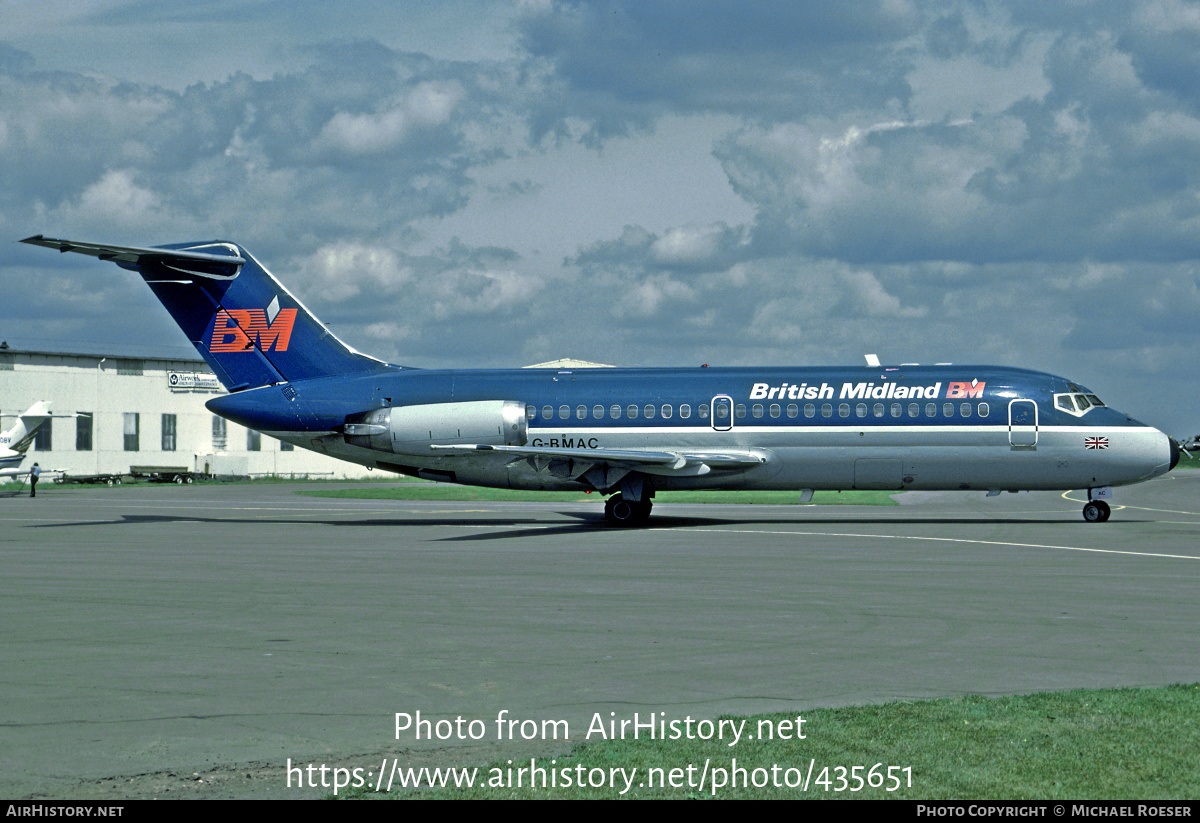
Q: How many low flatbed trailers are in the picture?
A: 2